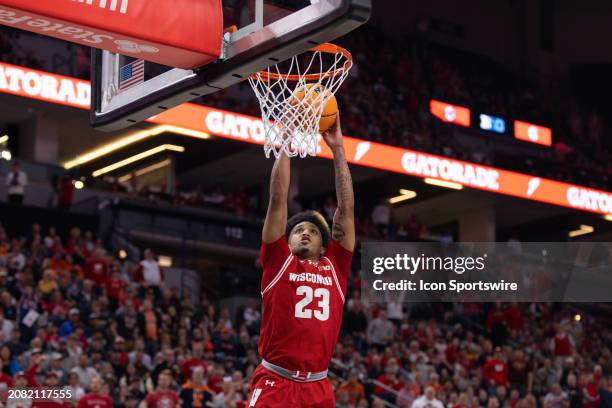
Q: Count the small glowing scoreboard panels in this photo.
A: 3